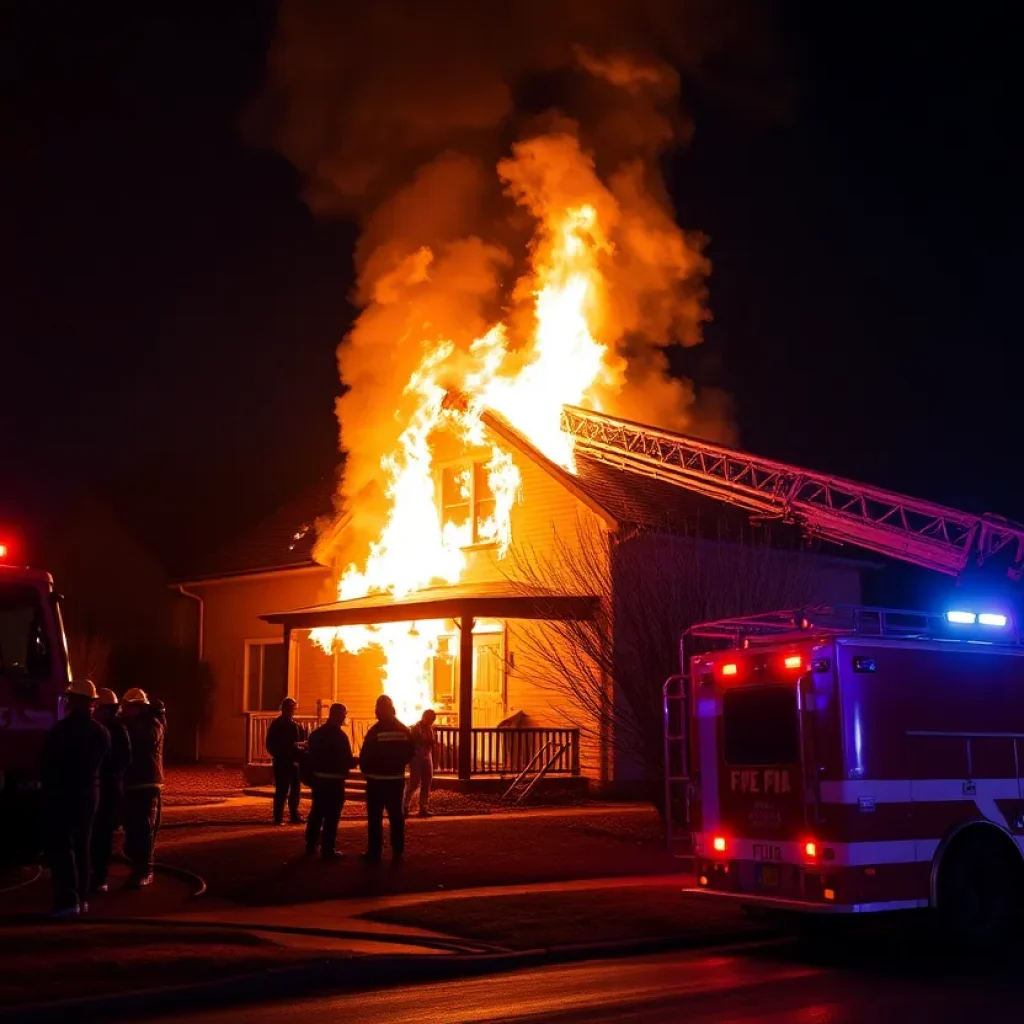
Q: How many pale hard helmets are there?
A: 3